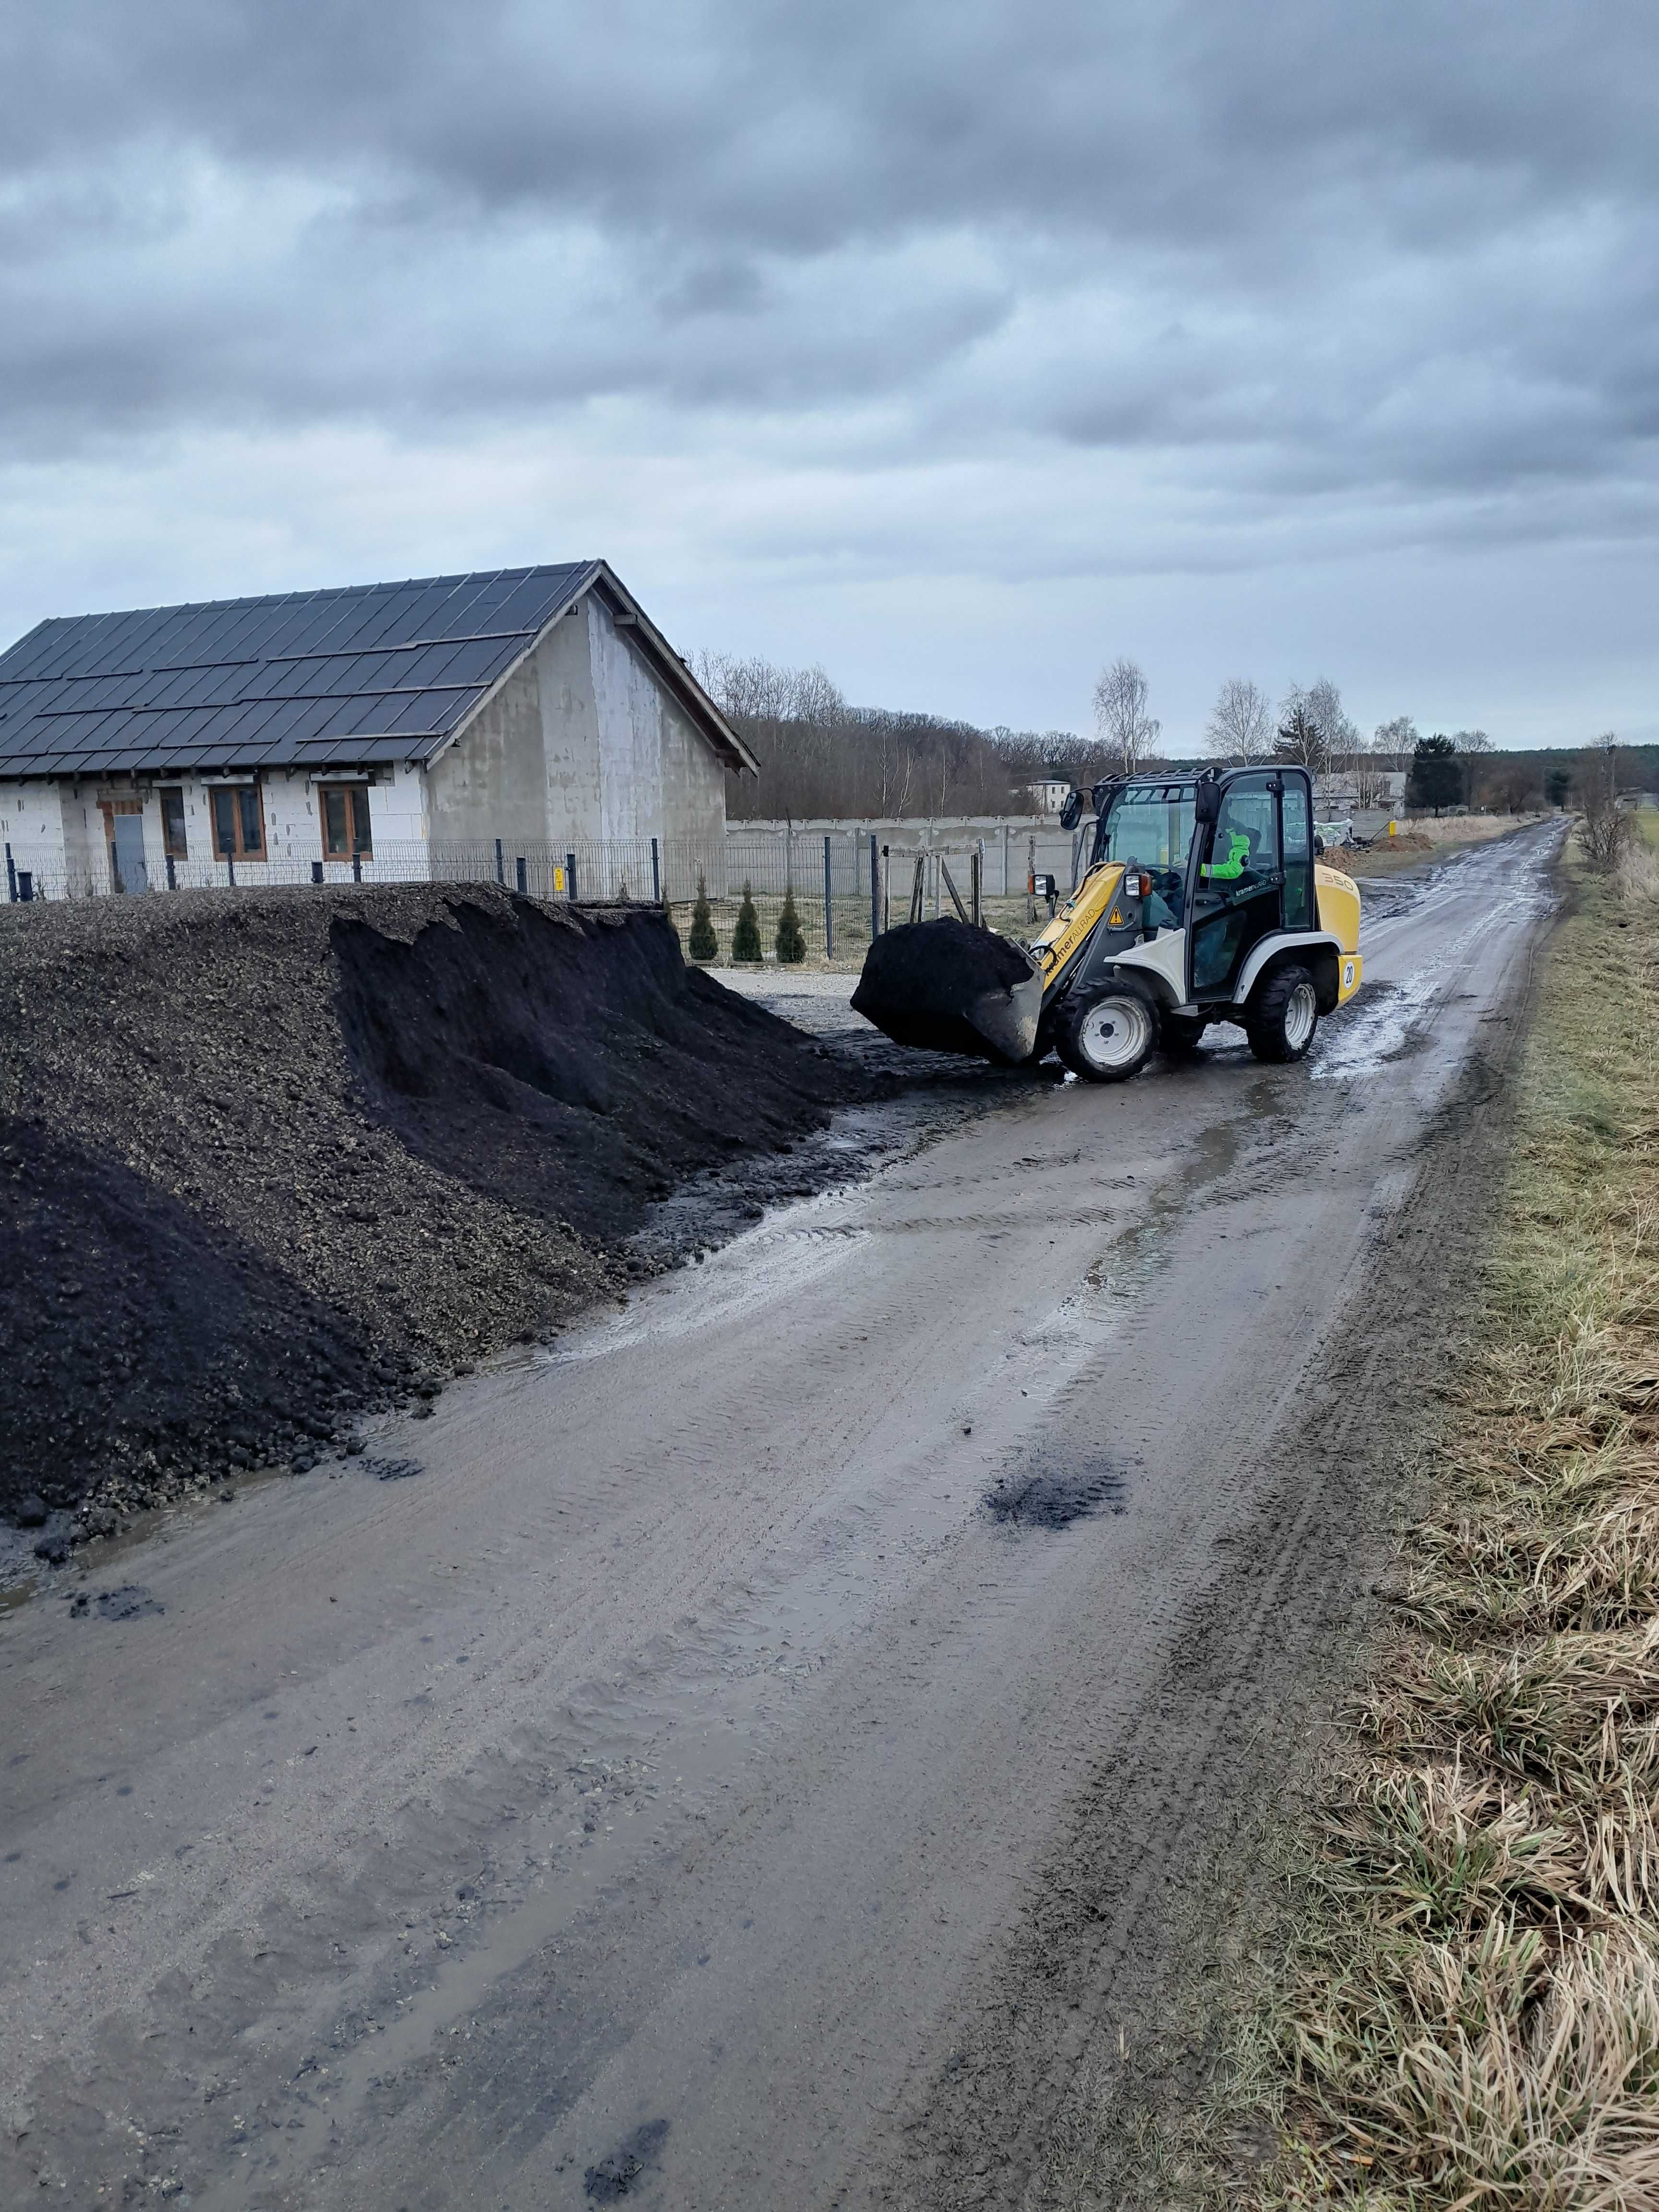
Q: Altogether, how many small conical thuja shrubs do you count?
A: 3